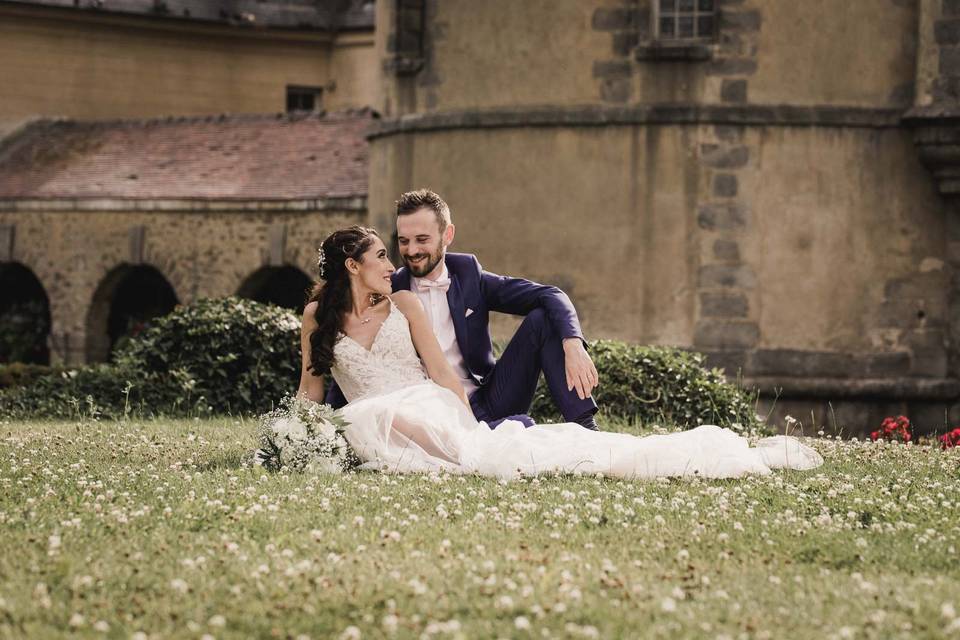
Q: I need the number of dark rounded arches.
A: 3